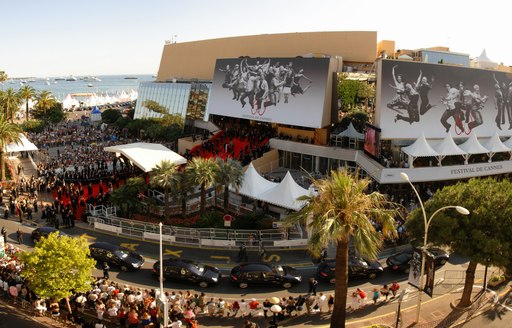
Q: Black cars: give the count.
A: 6